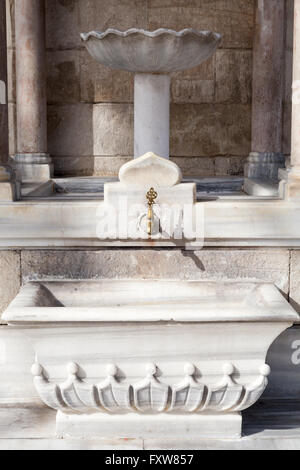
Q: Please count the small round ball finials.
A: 7